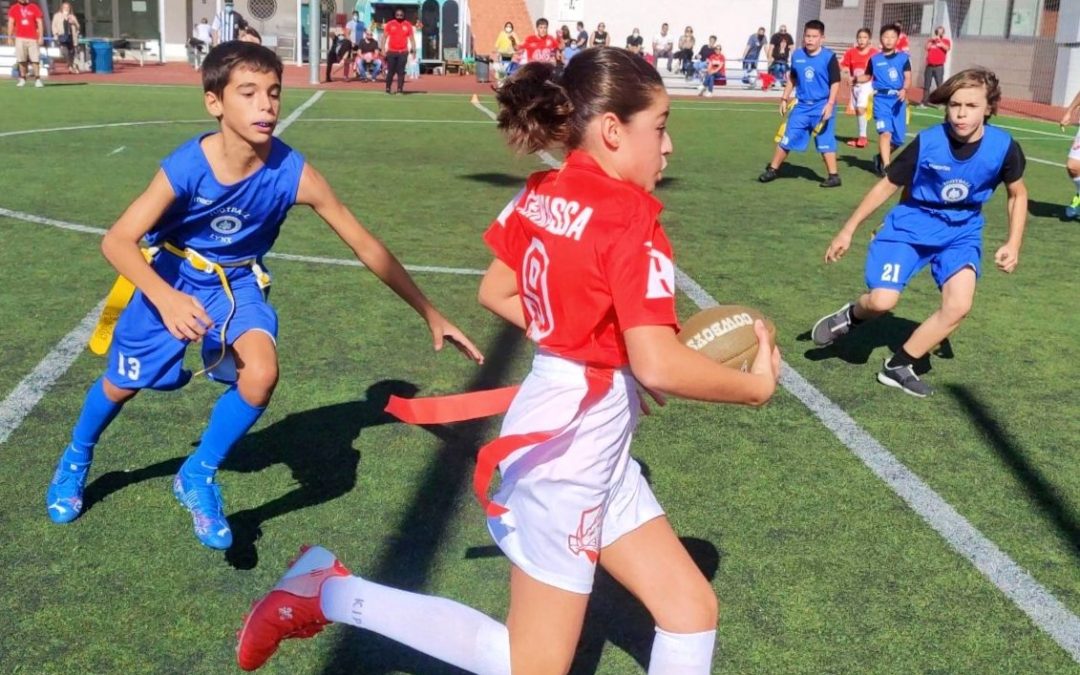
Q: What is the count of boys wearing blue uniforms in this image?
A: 4